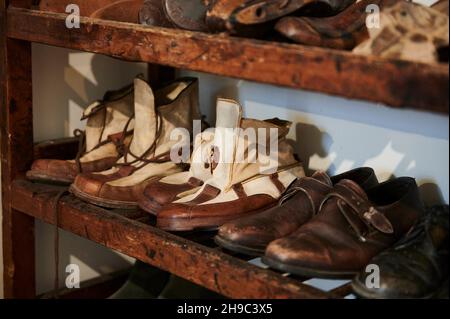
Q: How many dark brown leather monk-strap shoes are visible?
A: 2